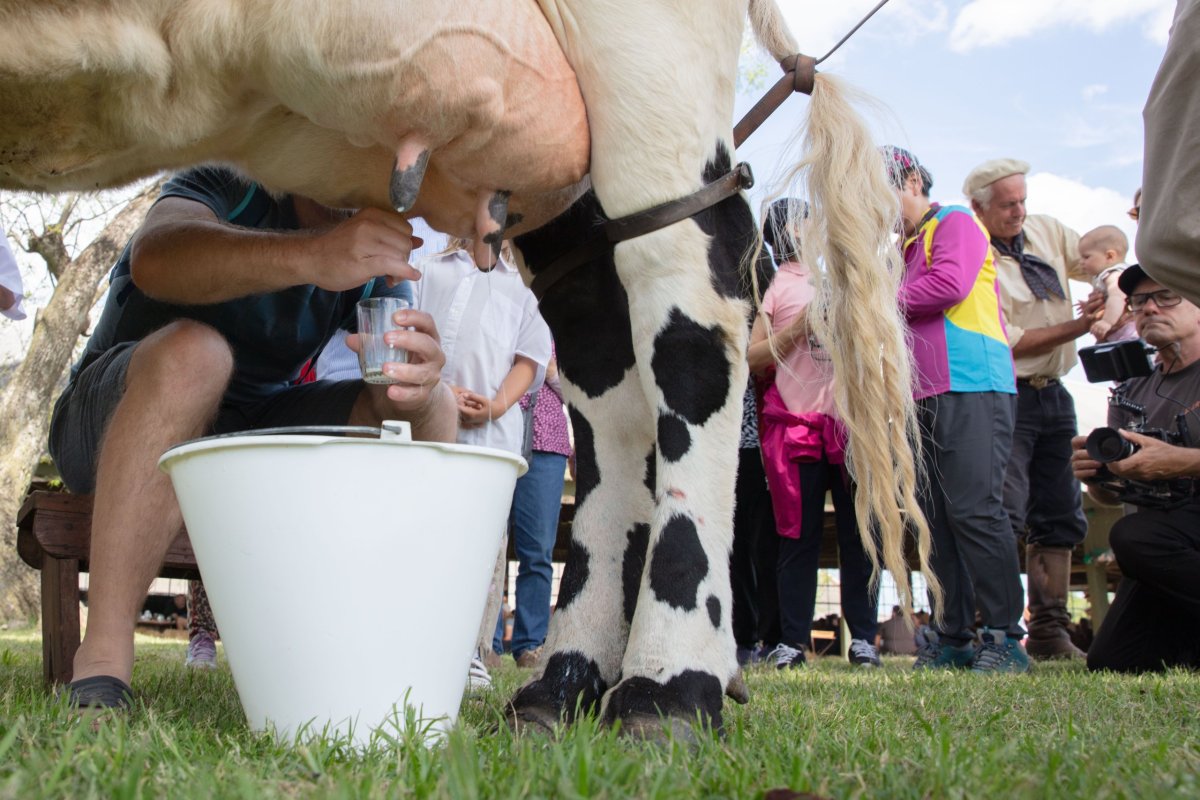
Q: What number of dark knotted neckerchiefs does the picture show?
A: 1